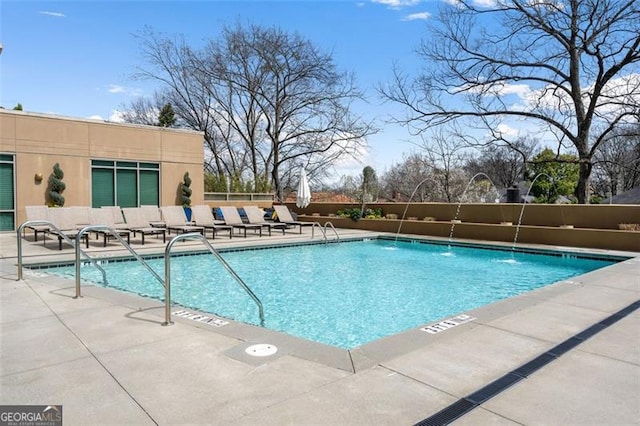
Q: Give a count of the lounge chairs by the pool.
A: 12